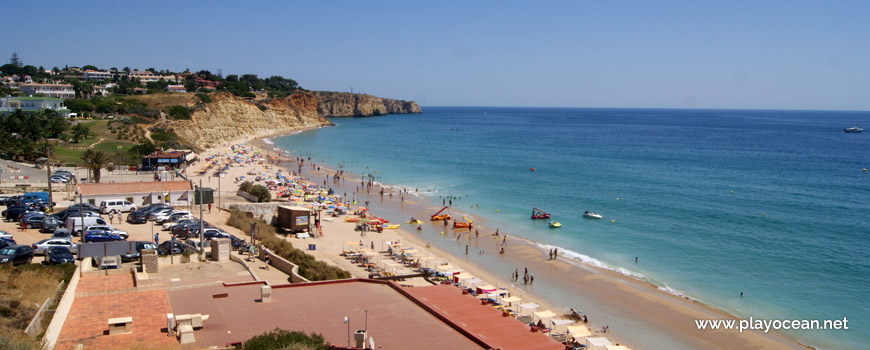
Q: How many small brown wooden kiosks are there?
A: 1